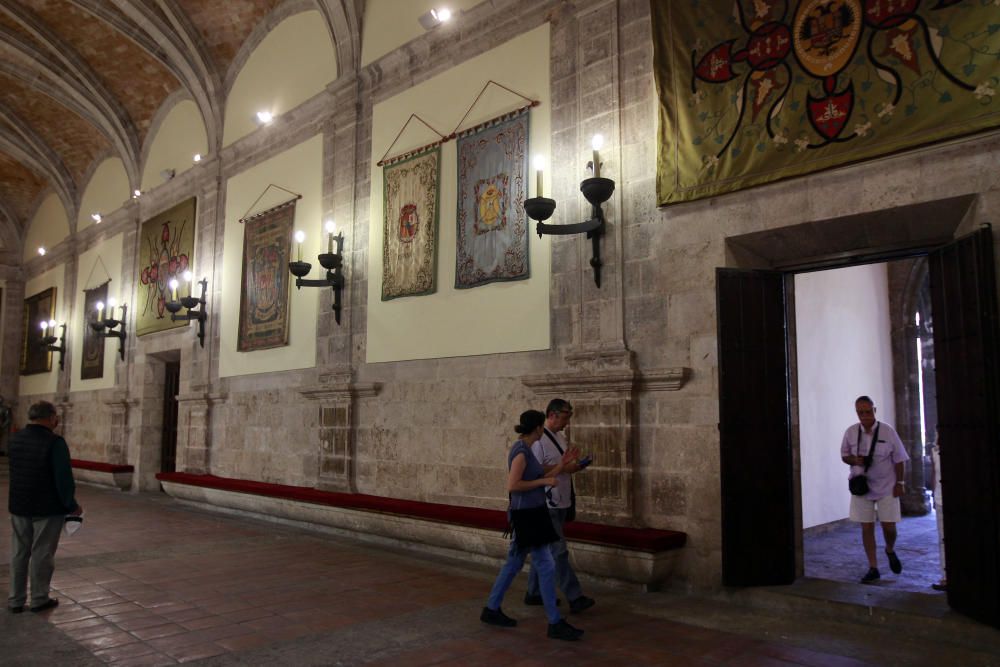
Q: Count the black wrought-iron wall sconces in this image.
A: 5